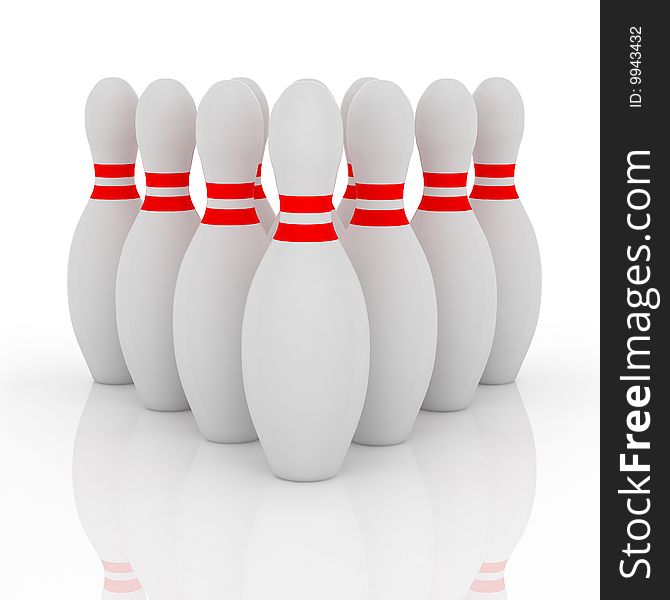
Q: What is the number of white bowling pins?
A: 10